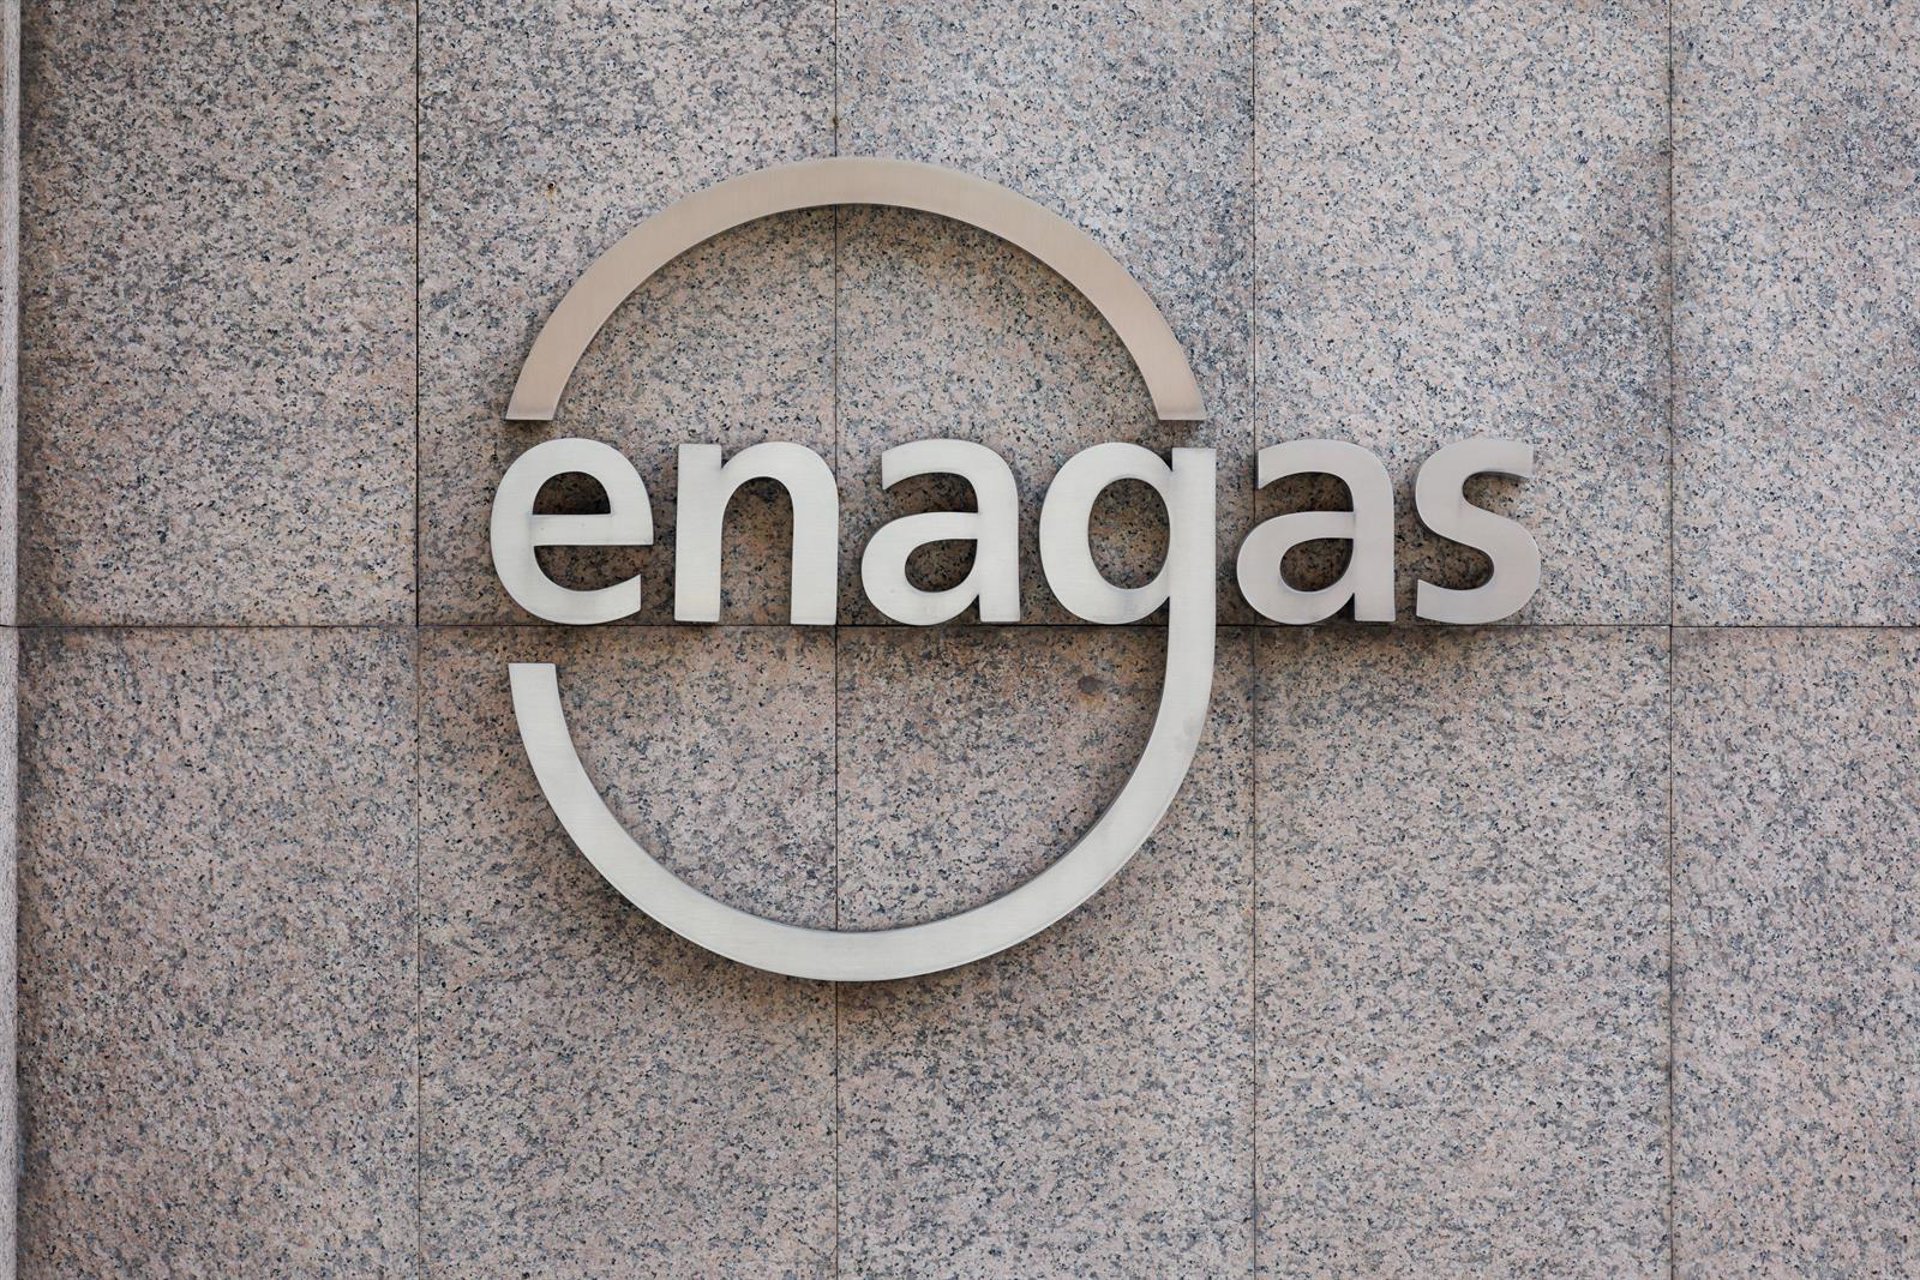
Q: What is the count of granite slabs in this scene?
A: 10